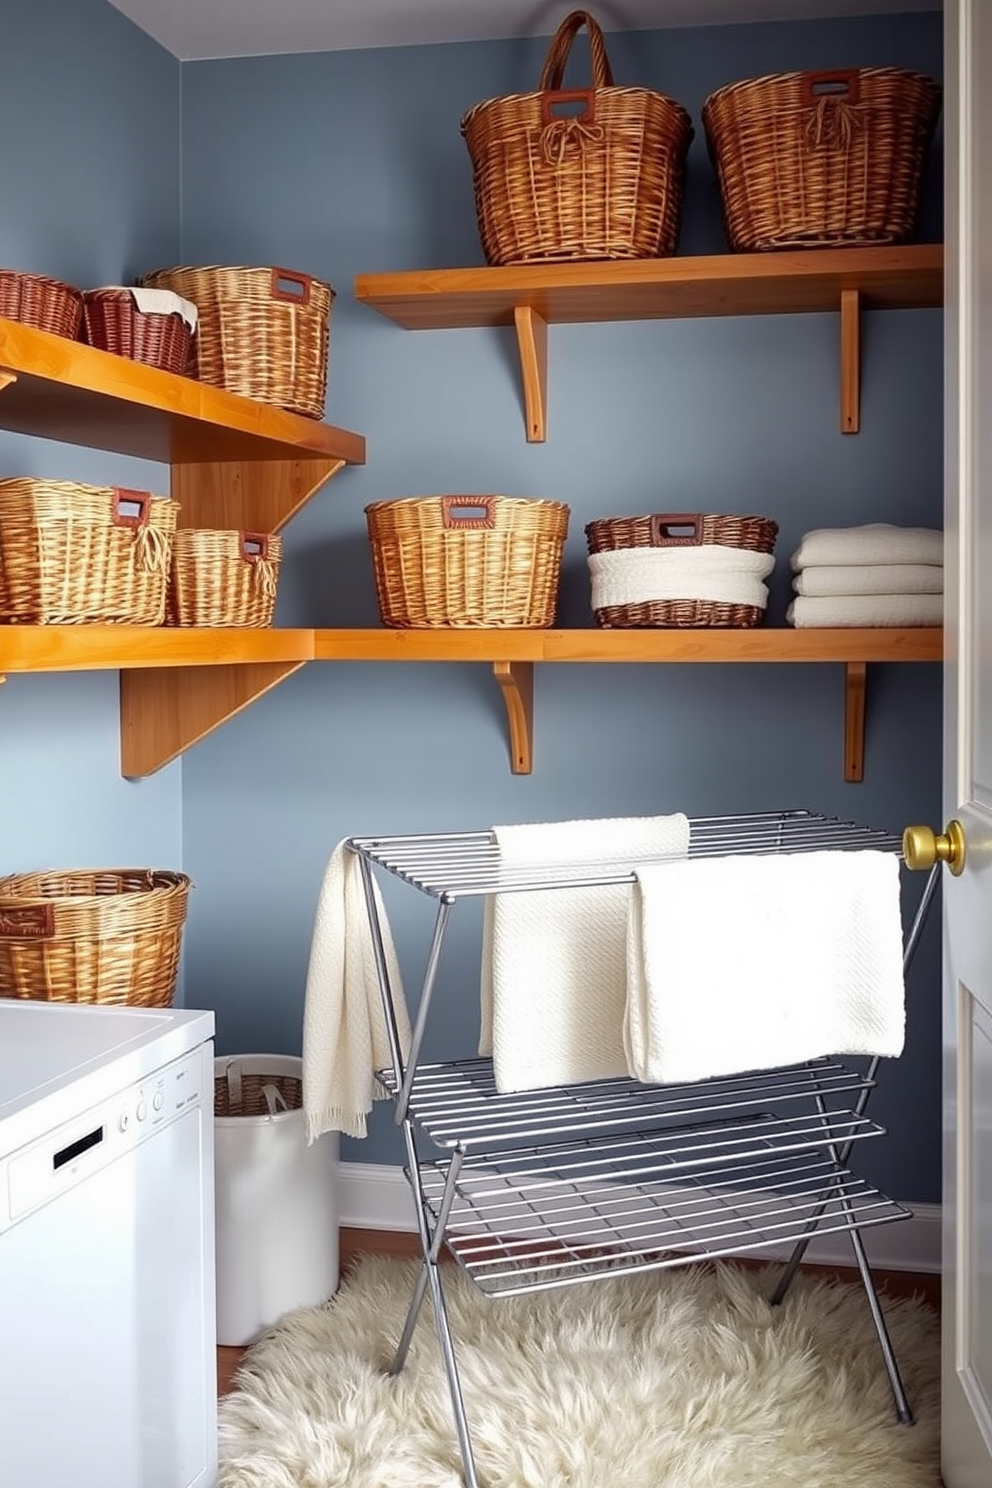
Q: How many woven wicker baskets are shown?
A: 10